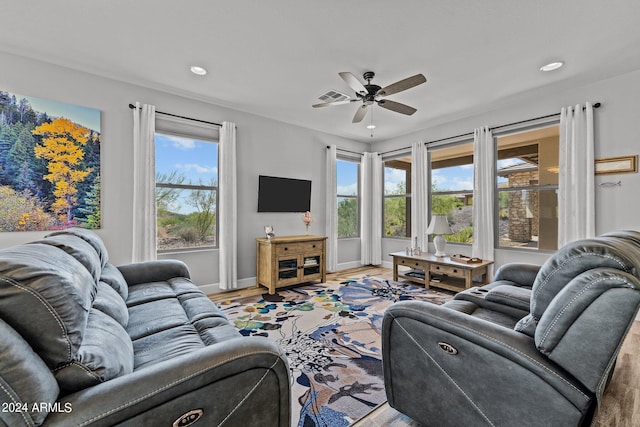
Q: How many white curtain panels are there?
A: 8